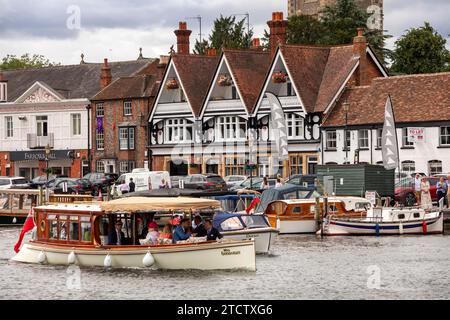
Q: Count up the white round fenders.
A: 4